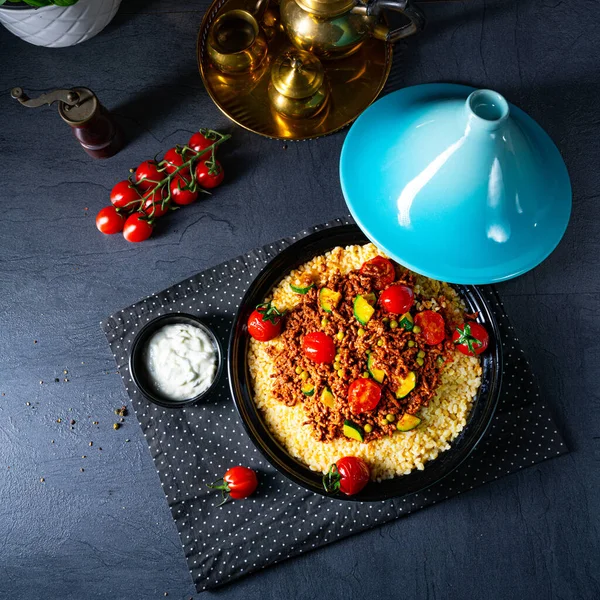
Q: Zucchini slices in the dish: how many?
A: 11